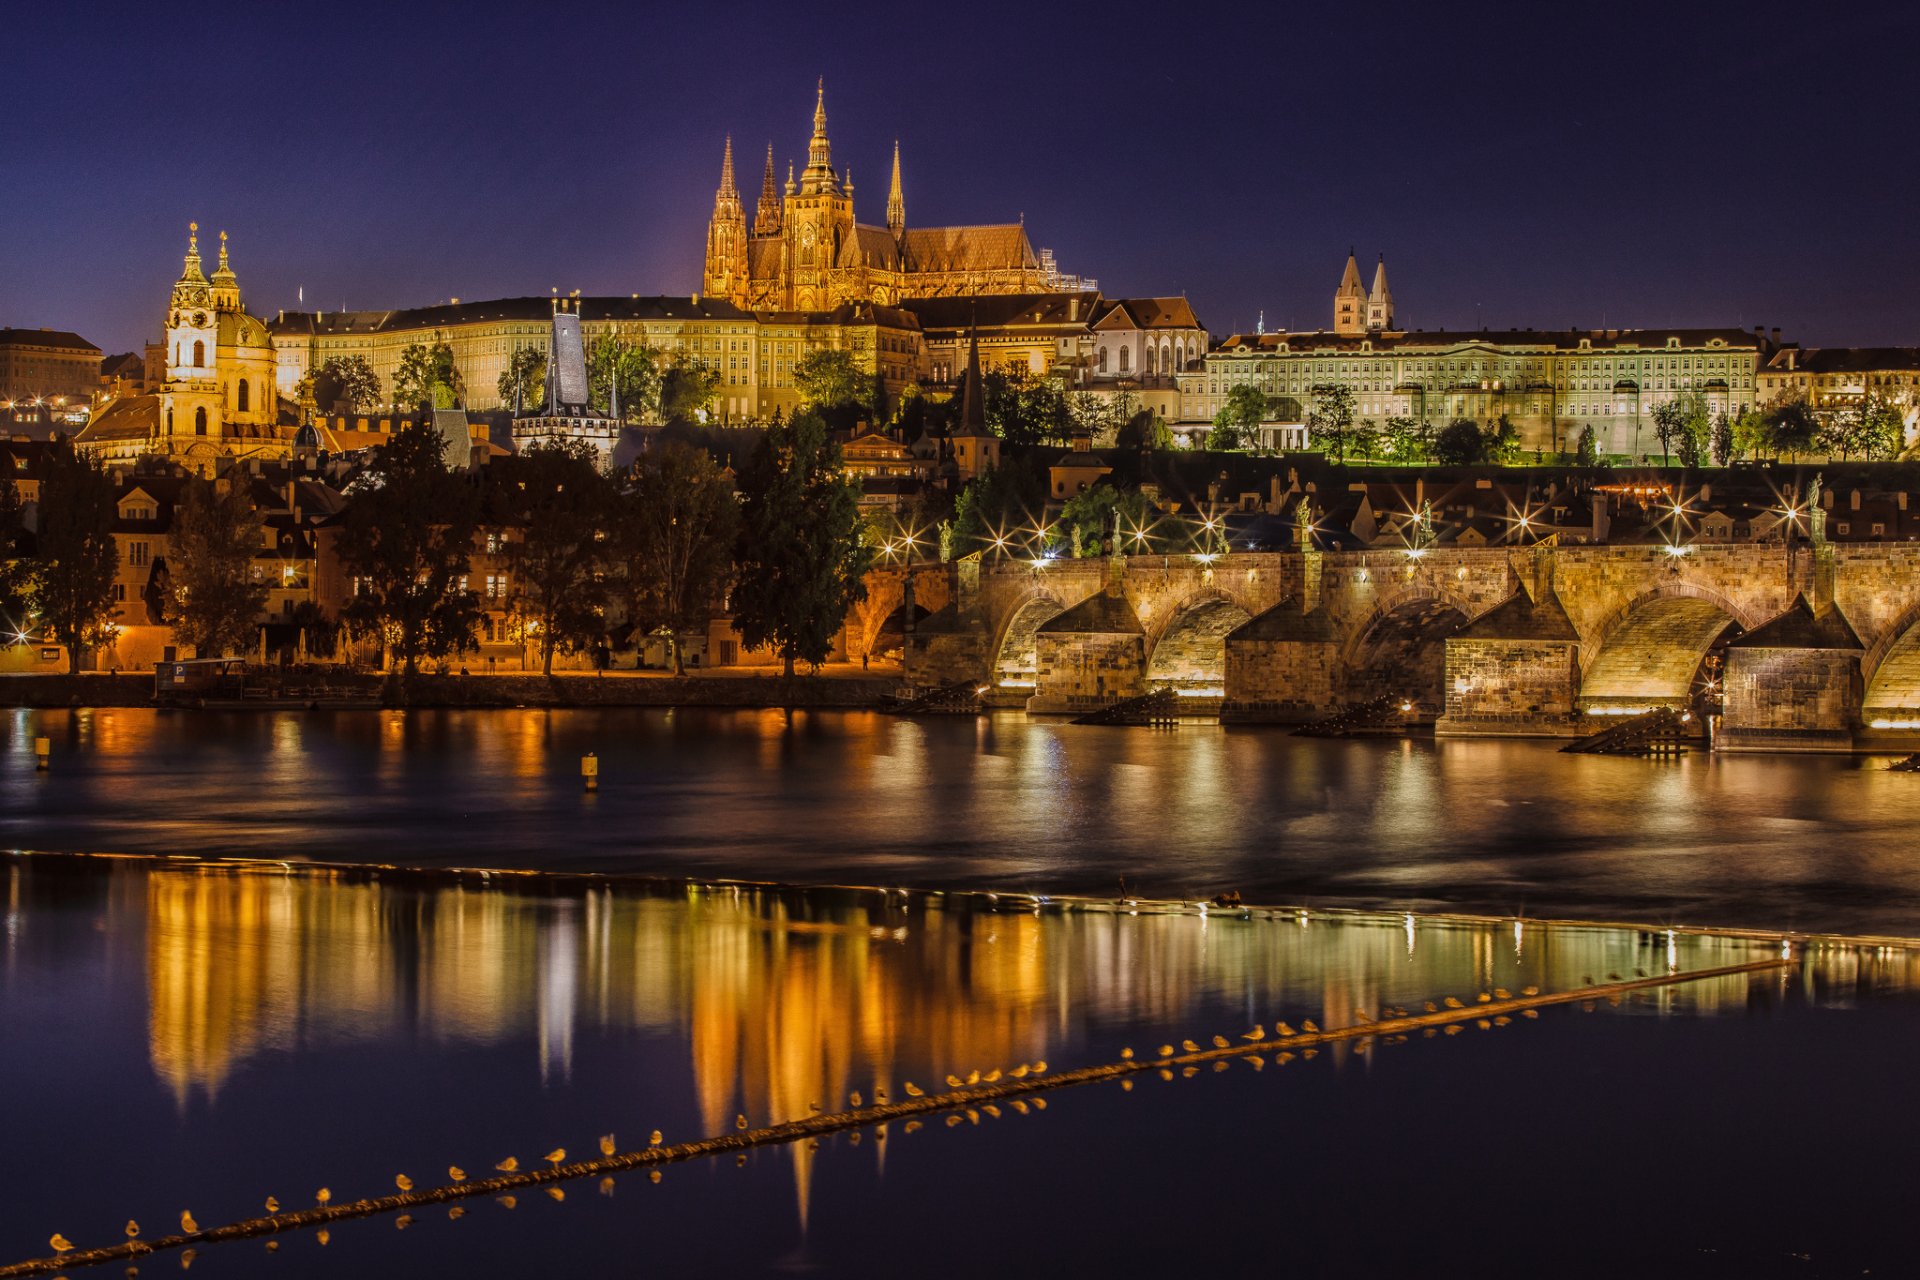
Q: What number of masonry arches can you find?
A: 6